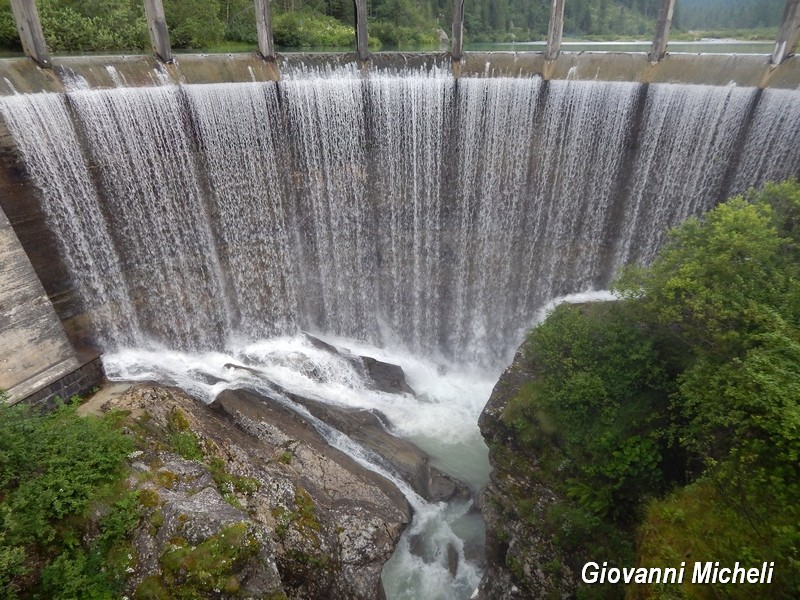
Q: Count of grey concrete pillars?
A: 8